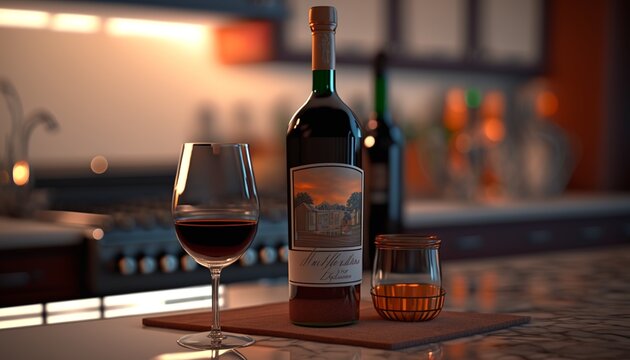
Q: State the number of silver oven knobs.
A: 7